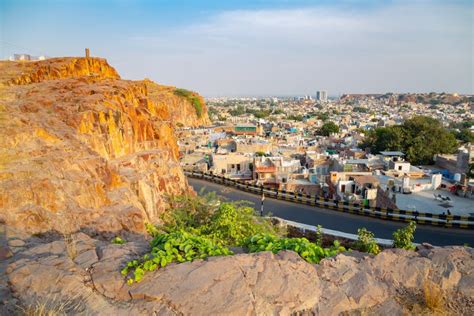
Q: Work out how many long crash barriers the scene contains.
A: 1